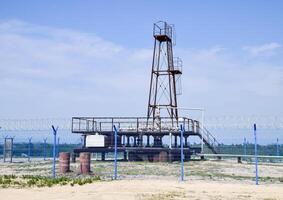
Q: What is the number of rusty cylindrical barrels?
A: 2